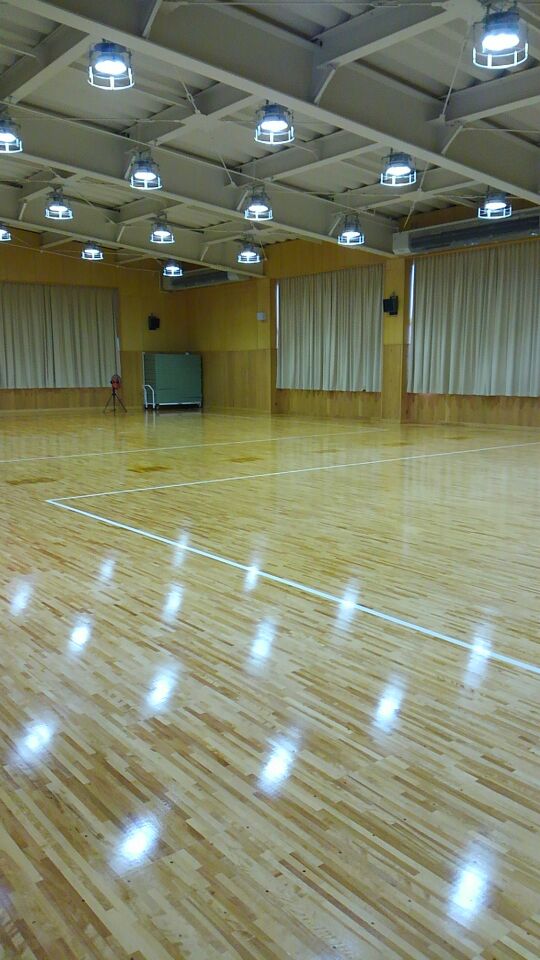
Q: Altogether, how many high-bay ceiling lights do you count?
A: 15